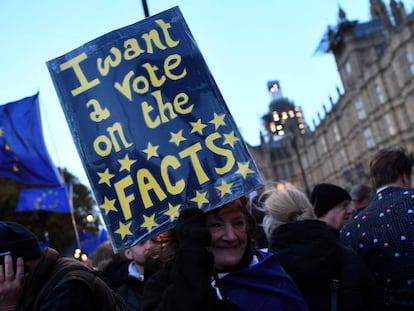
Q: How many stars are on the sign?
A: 14